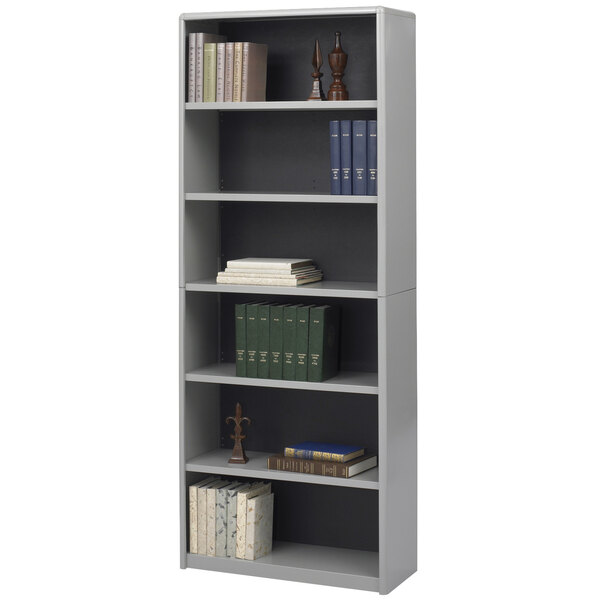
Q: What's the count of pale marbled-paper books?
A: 7